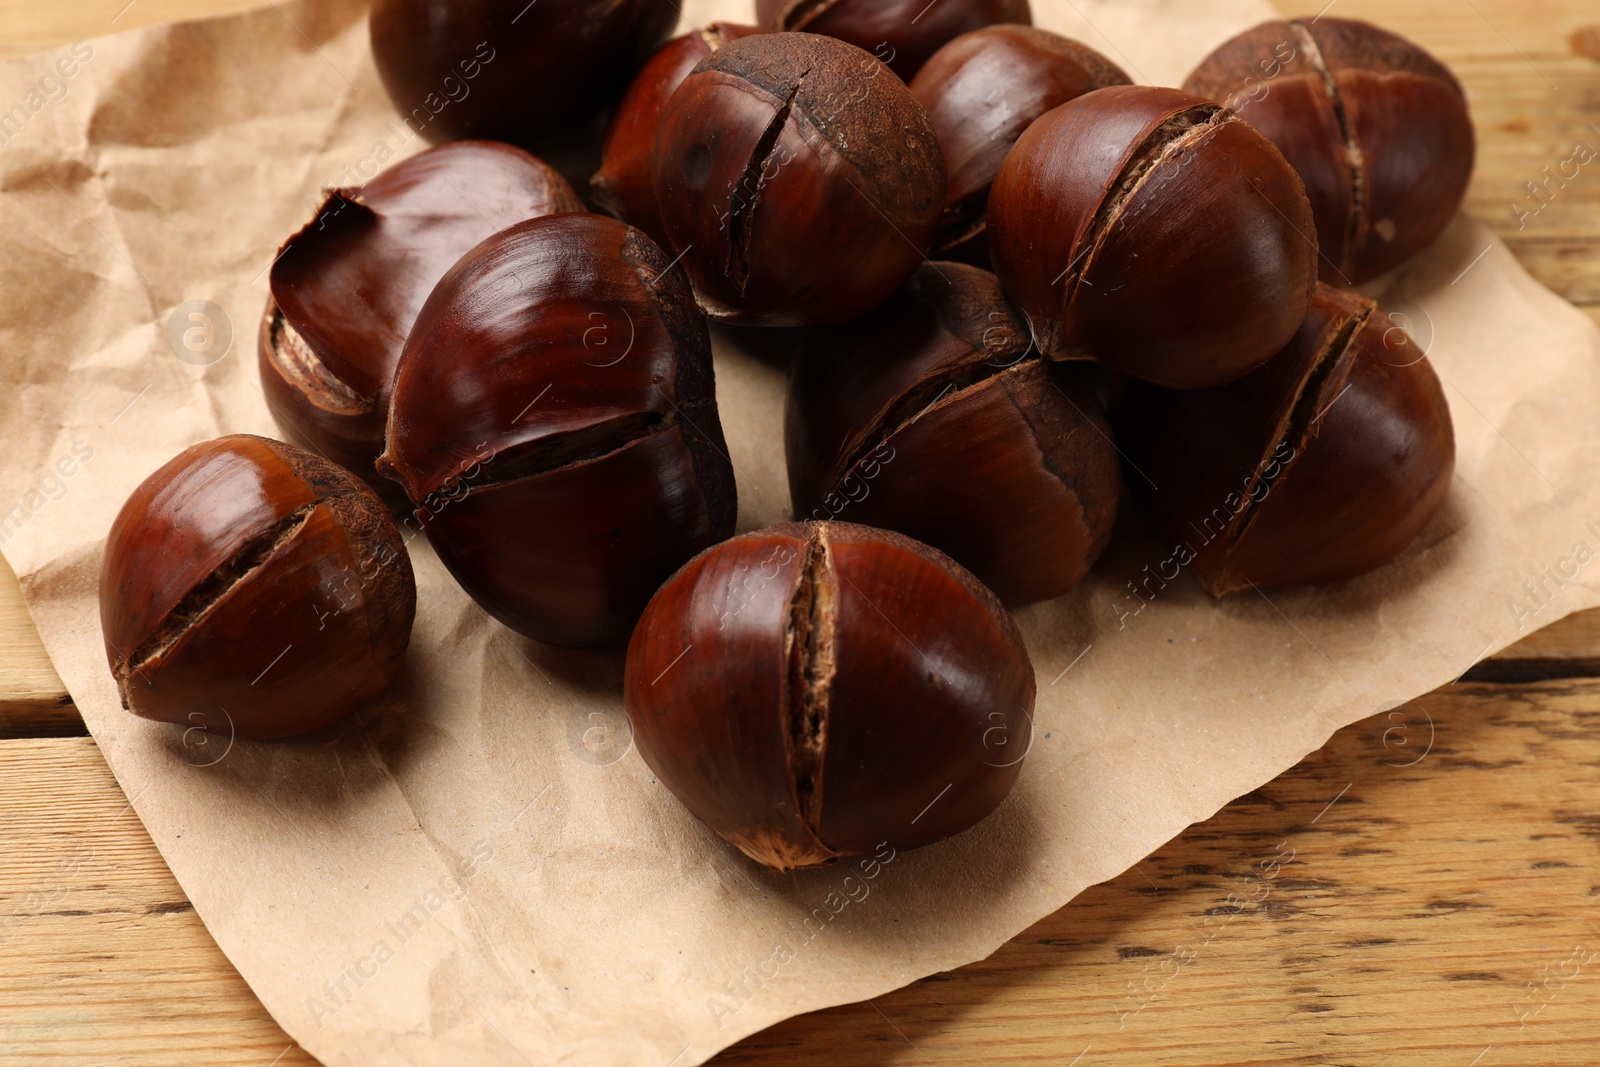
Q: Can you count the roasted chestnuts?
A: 13